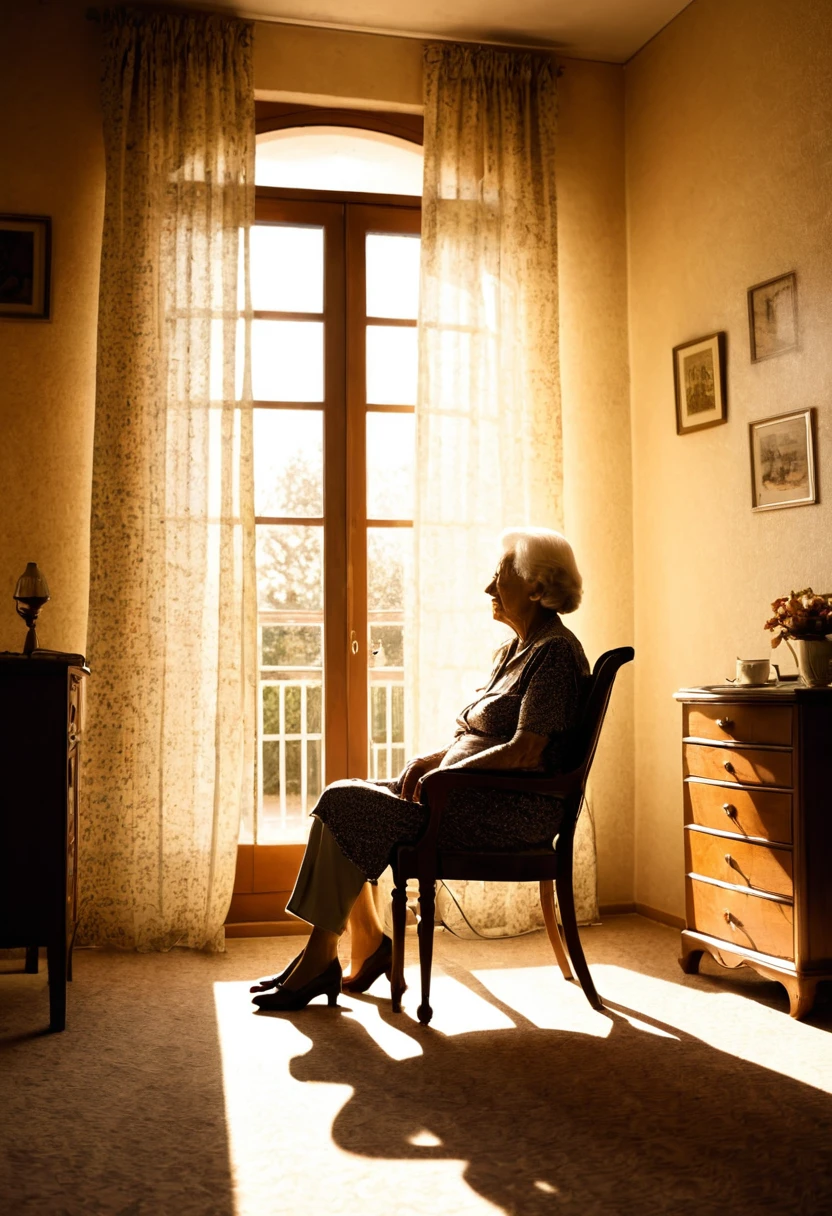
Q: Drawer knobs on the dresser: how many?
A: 5